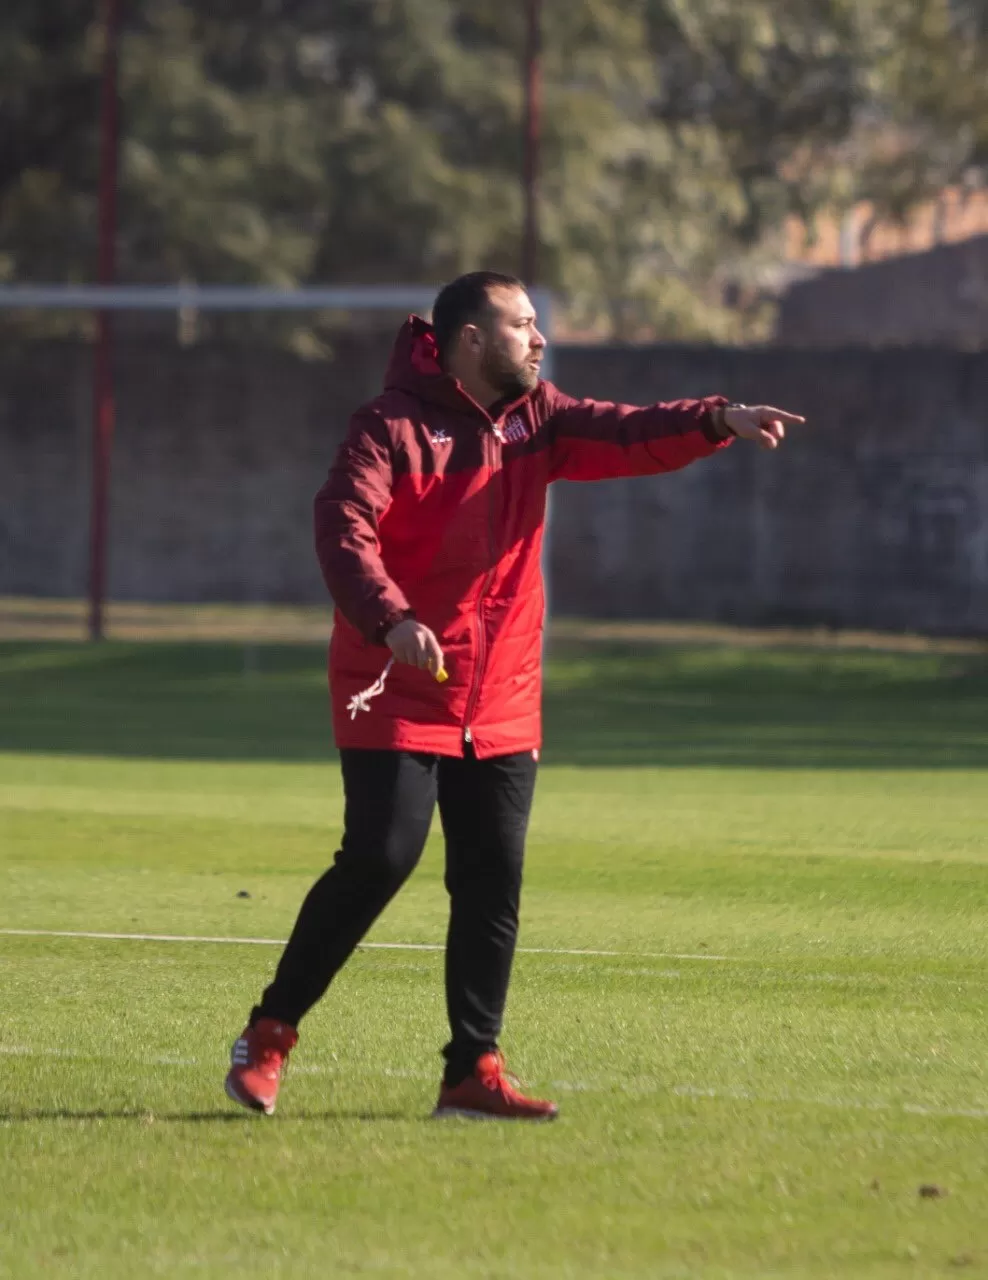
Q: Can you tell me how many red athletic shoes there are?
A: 2